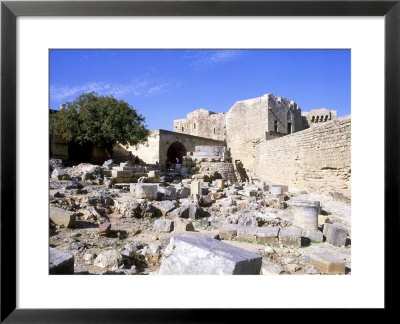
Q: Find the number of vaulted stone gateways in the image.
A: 1